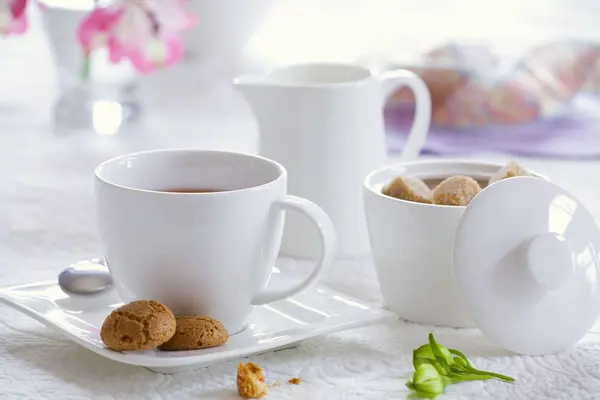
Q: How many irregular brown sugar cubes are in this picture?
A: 3